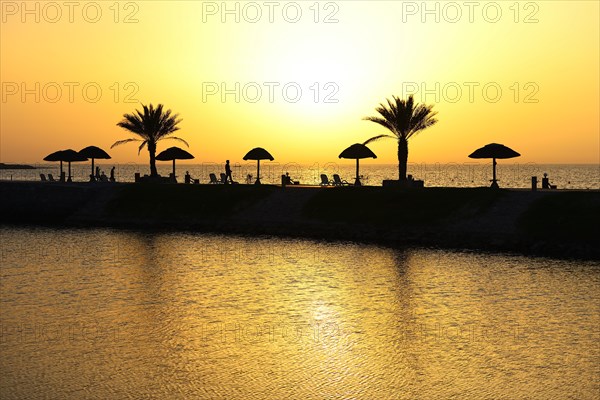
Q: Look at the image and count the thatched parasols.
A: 7